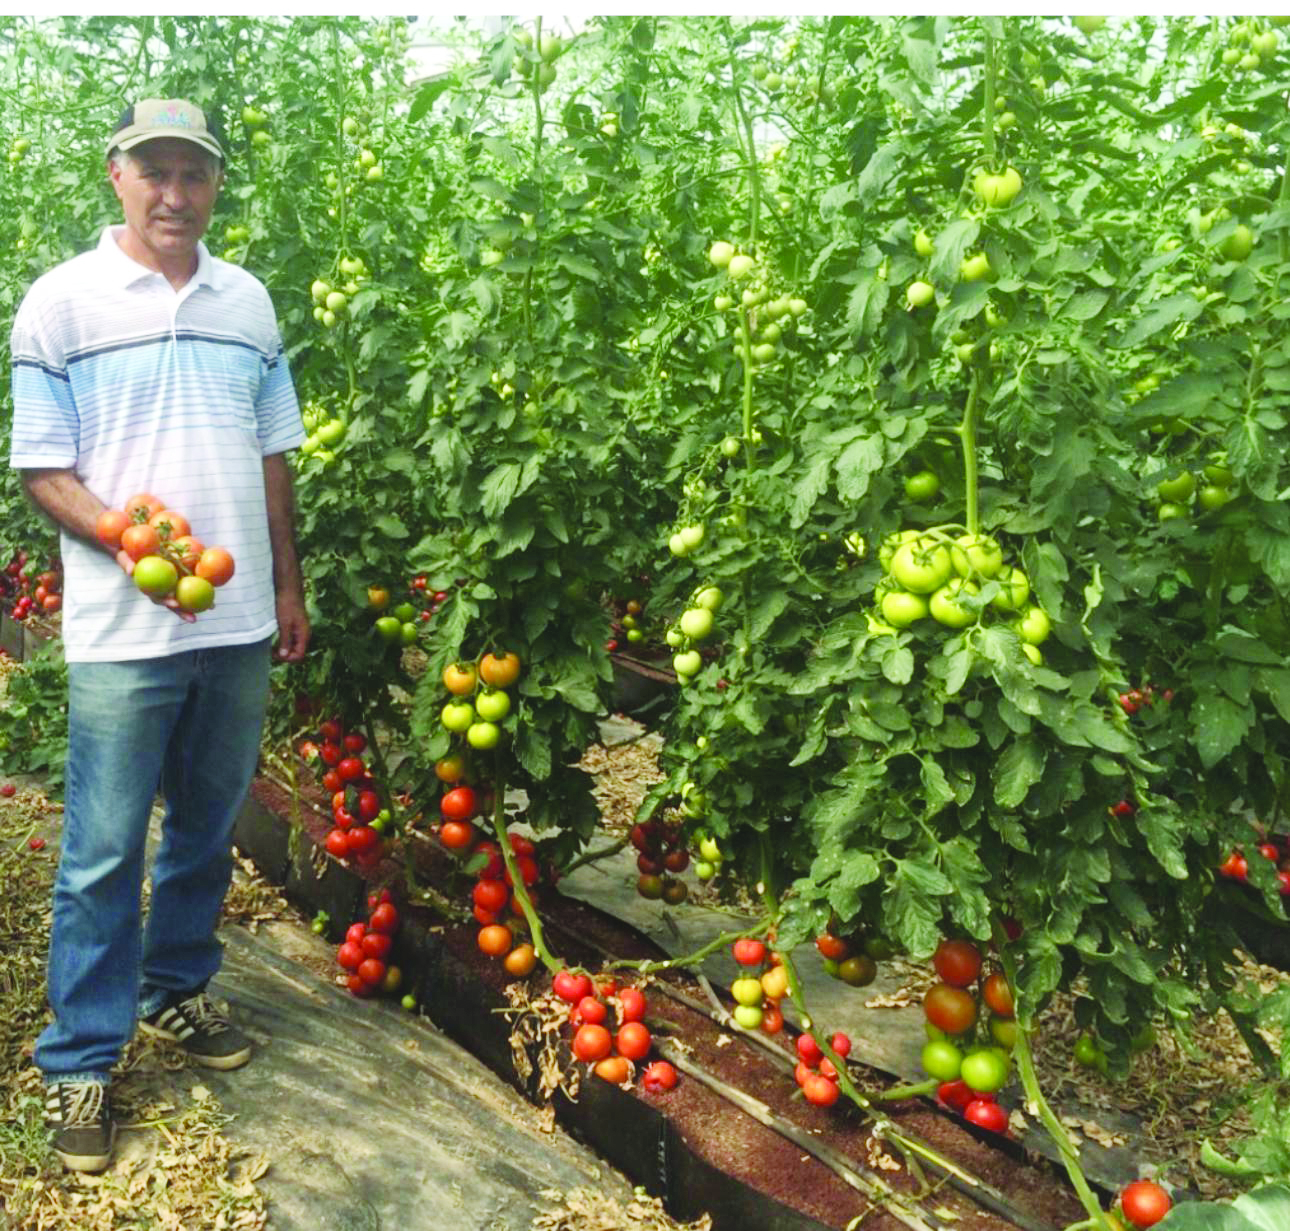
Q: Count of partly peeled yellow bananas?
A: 0